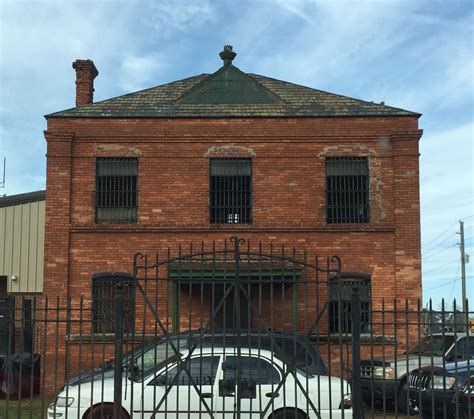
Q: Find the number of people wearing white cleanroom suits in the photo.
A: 0